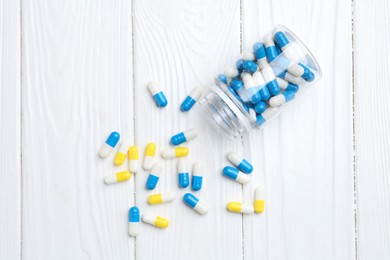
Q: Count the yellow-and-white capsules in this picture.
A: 9